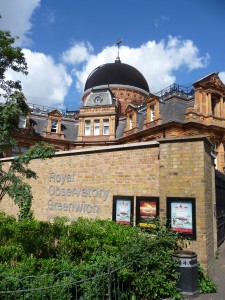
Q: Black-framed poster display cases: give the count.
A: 3